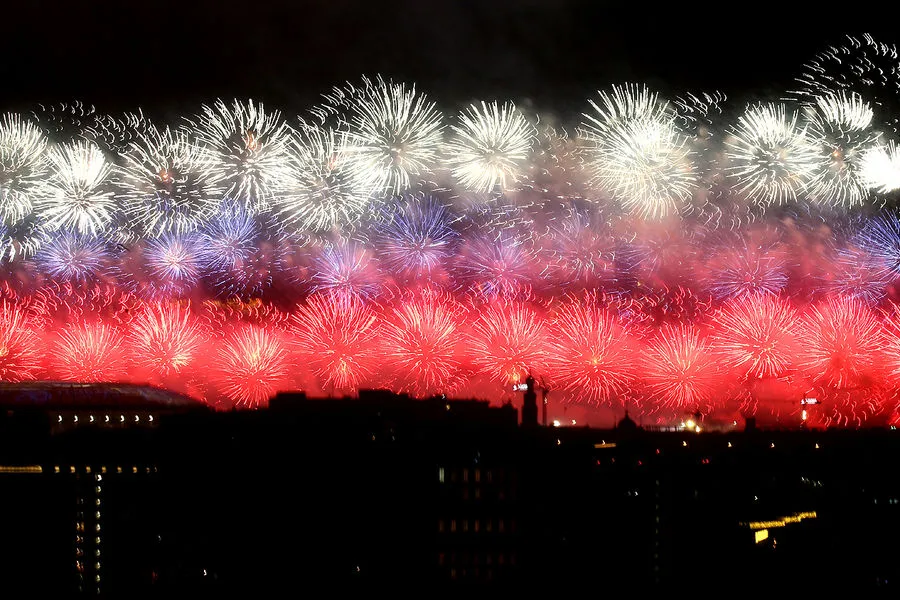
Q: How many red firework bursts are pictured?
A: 12